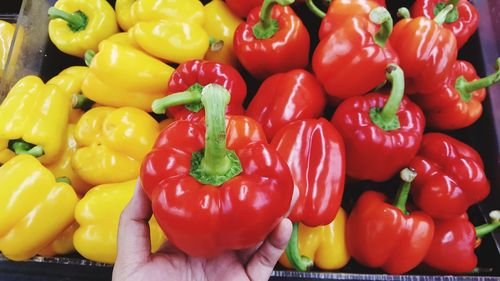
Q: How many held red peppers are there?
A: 1